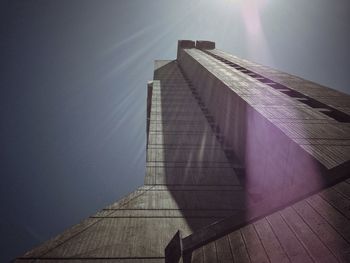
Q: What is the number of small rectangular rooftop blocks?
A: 2